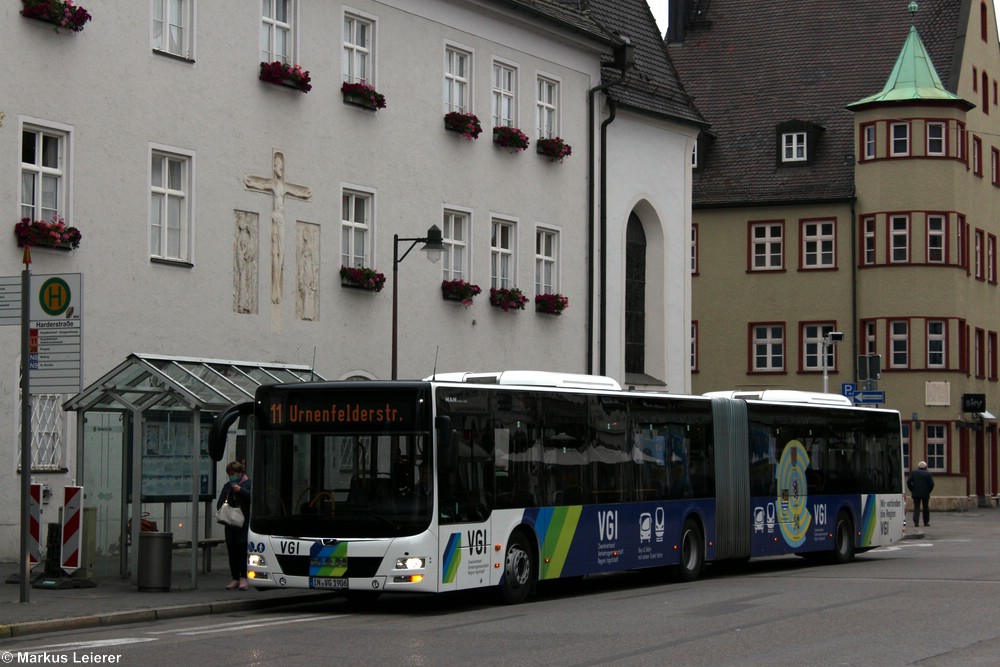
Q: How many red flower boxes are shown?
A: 11